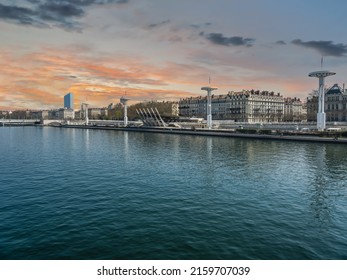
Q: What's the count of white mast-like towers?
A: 4